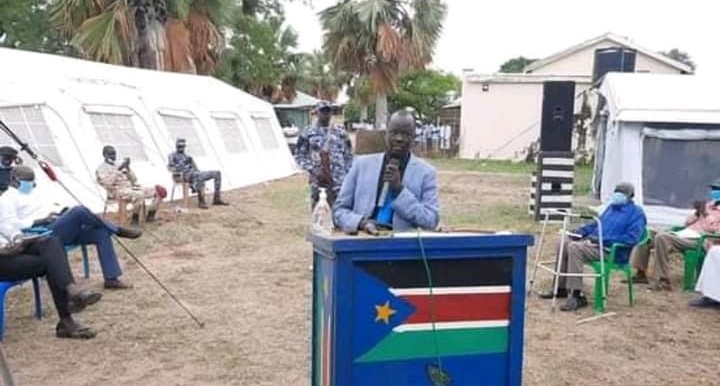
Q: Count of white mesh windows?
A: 5